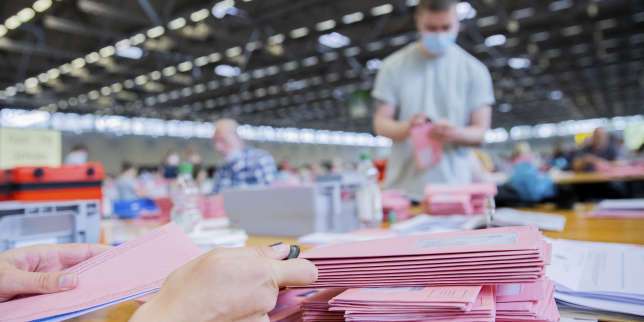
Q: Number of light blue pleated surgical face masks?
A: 1